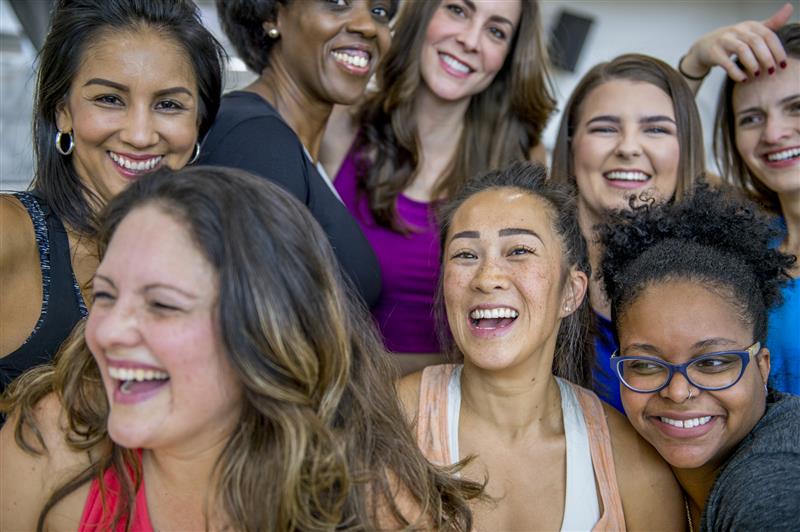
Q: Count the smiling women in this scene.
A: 8